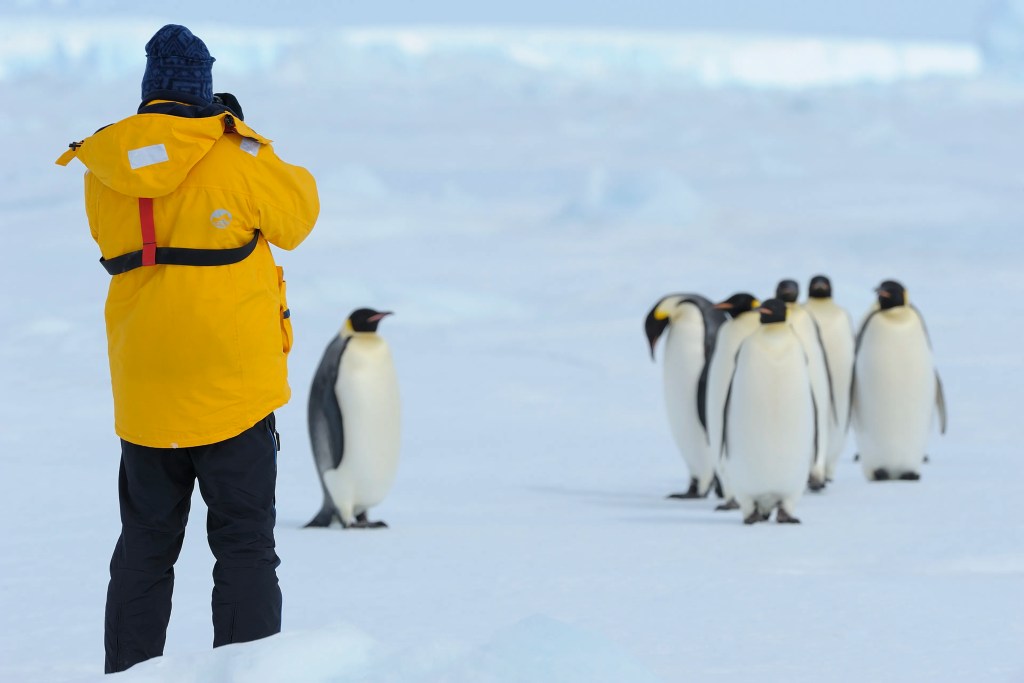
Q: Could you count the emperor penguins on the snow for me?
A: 7